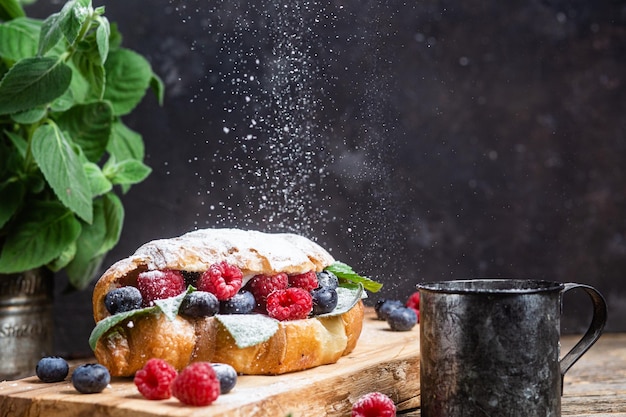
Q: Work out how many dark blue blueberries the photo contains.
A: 10